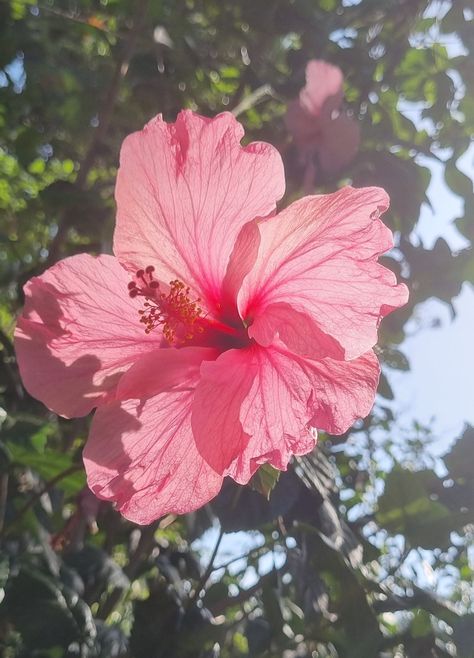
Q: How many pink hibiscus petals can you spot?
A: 5